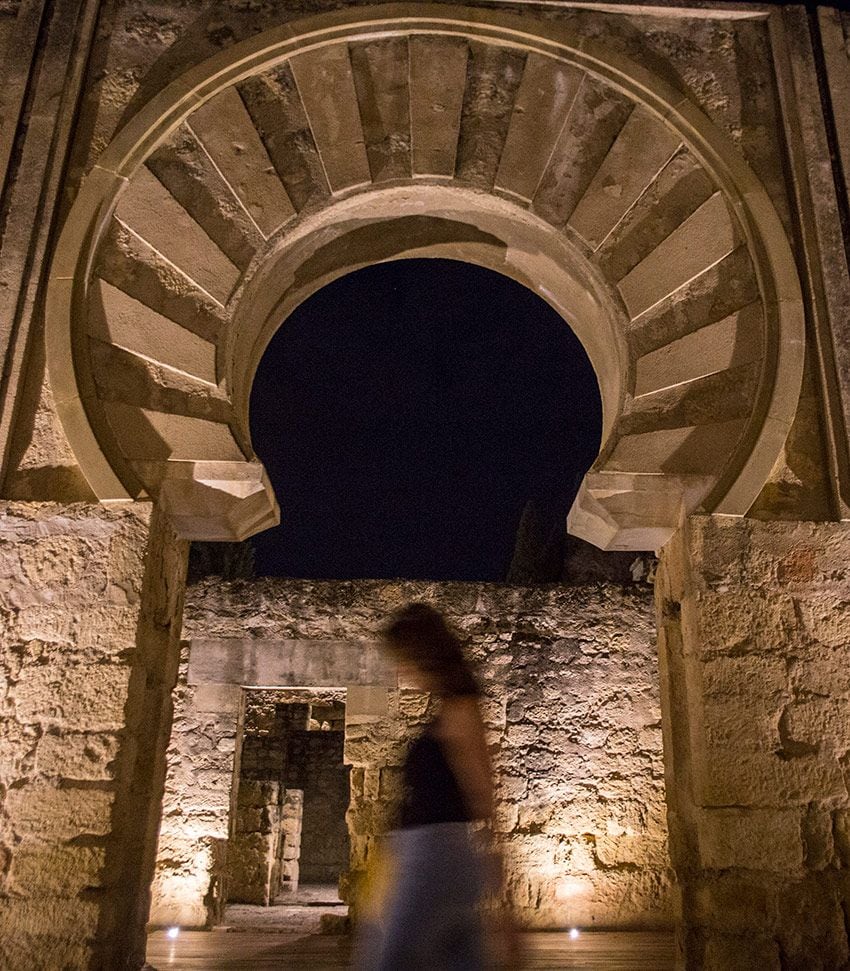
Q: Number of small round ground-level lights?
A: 2